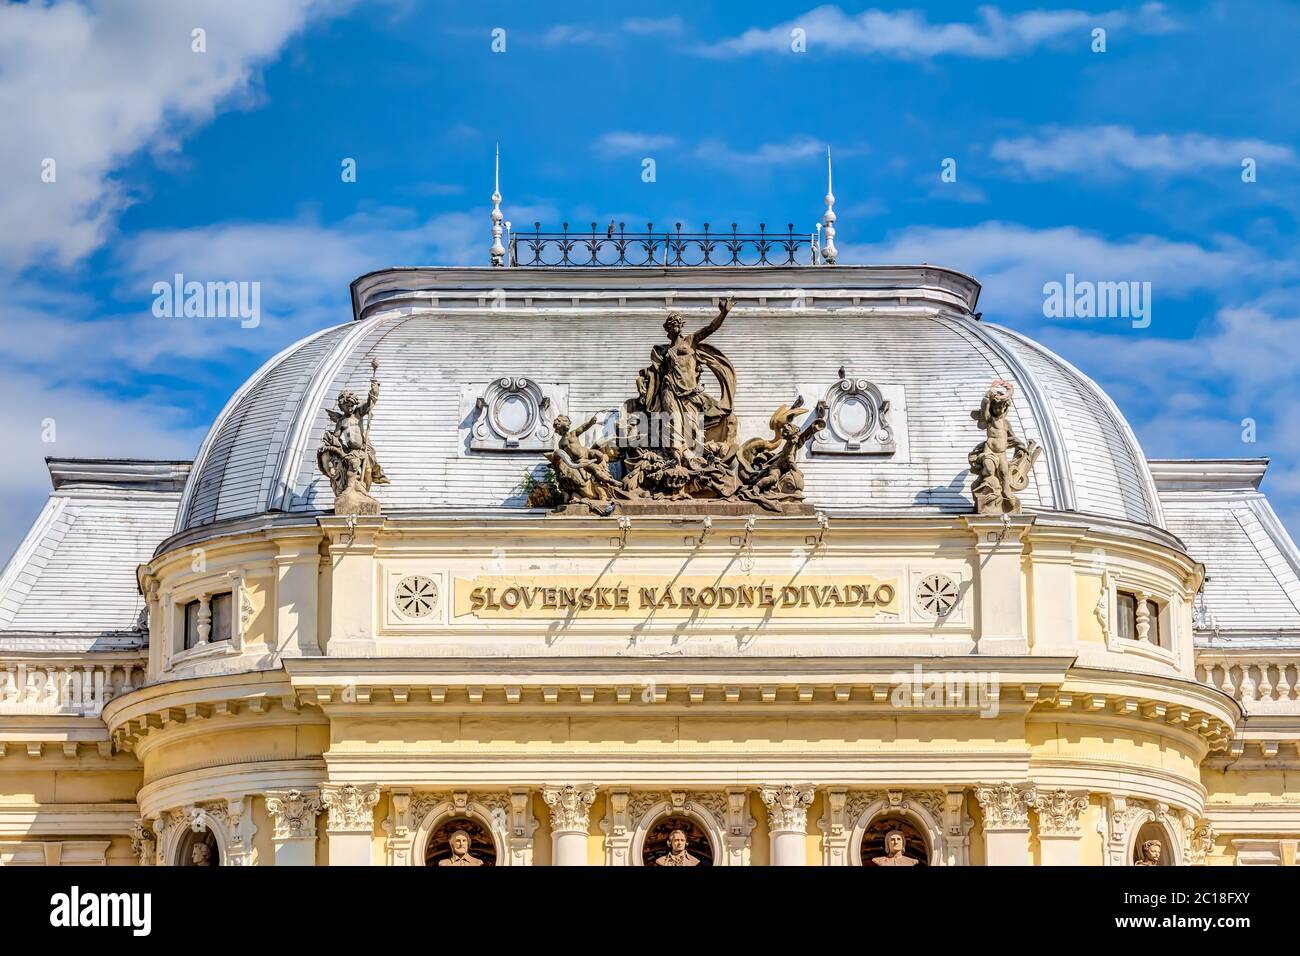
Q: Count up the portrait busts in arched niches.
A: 5